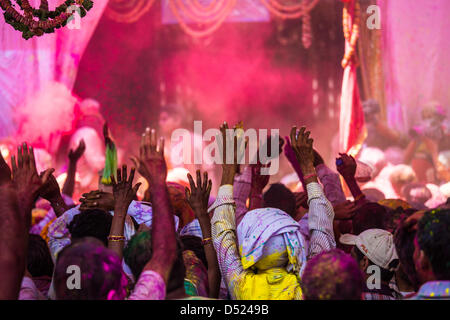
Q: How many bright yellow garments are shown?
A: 1